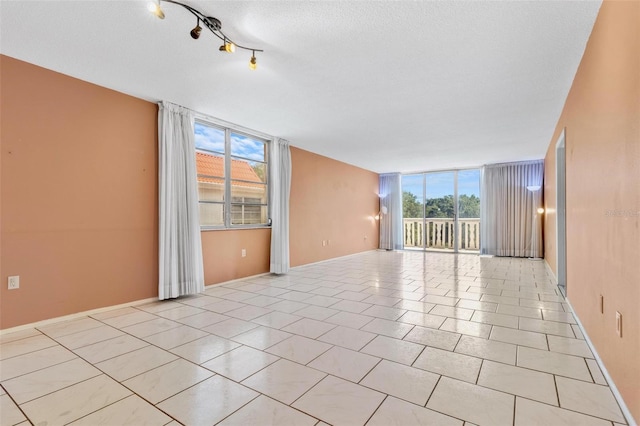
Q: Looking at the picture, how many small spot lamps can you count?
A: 4